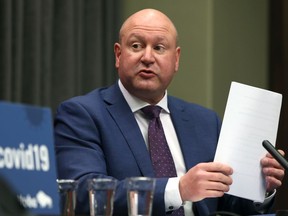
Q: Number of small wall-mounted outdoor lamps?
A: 0